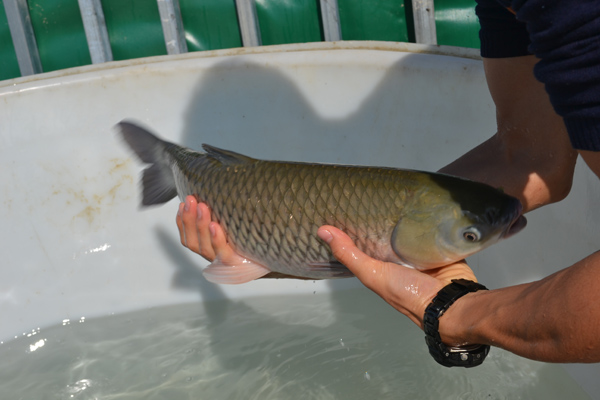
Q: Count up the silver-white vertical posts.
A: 6